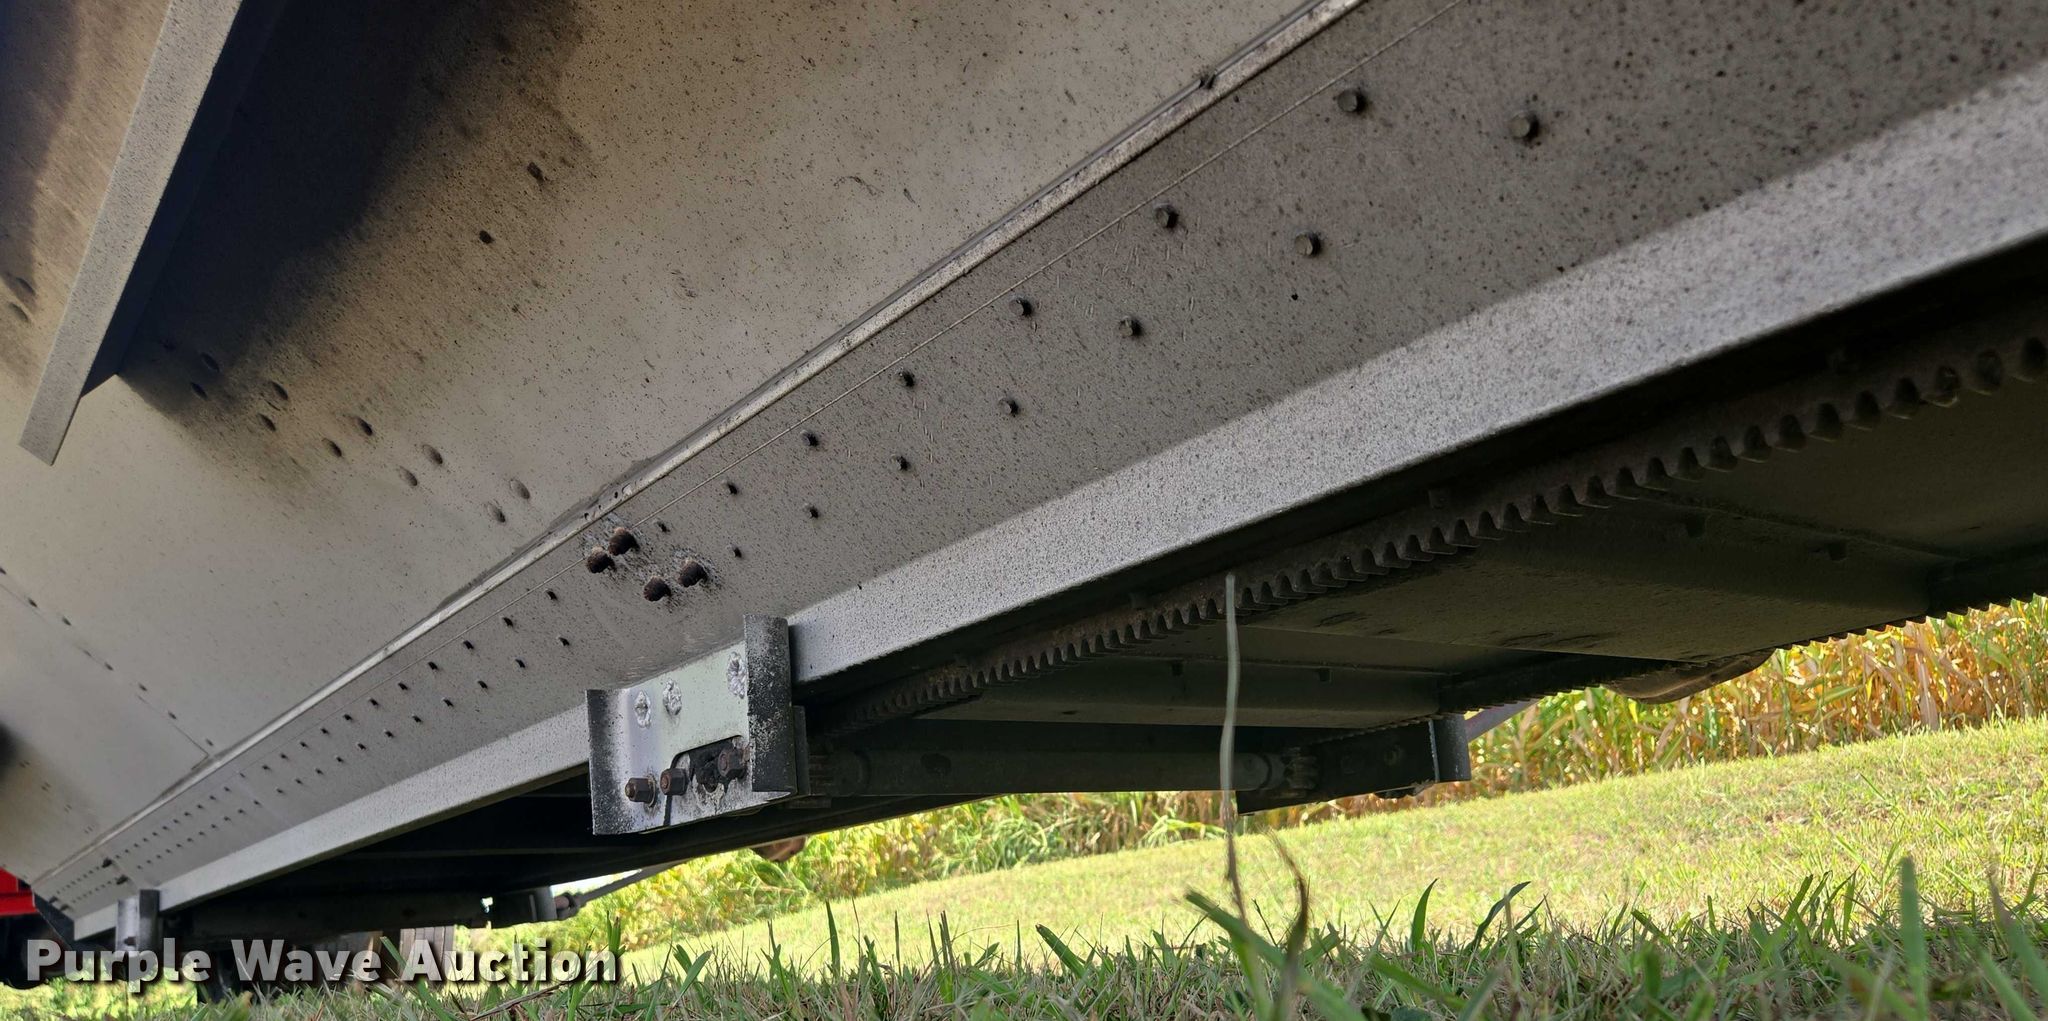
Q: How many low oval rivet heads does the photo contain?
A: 12